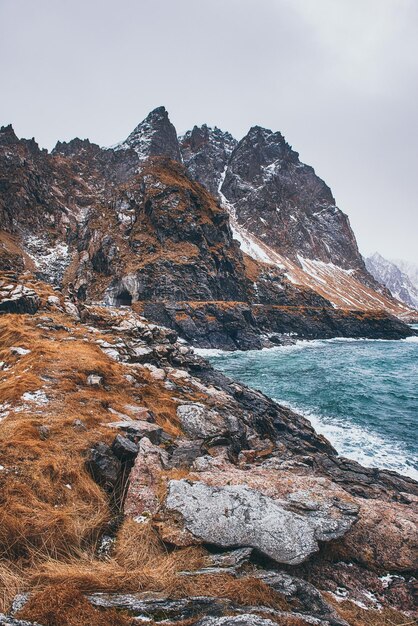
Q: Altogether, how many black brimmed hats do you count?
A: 0